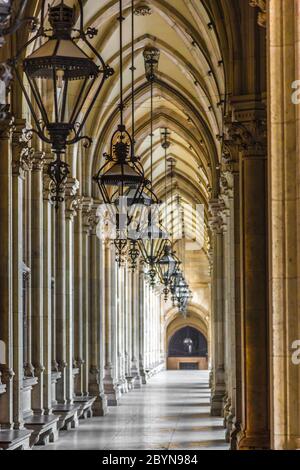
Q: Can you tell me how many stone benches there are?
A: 4